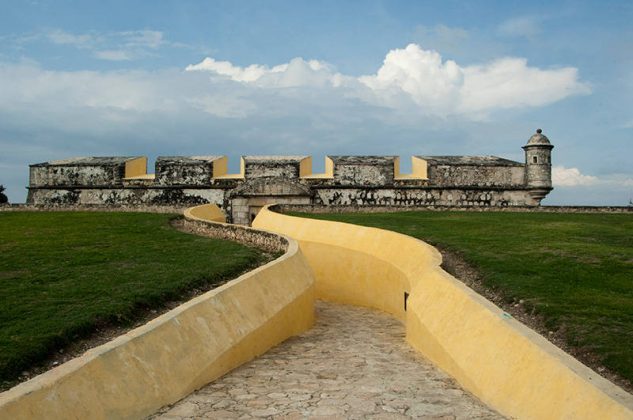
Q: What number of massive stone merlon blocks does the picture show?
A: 5